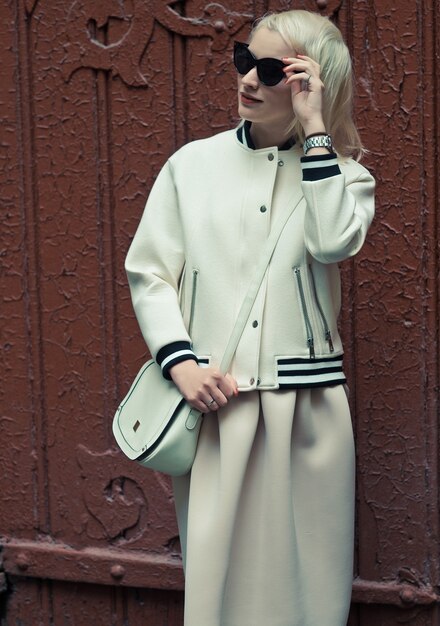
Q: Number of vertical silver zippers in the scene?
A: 3